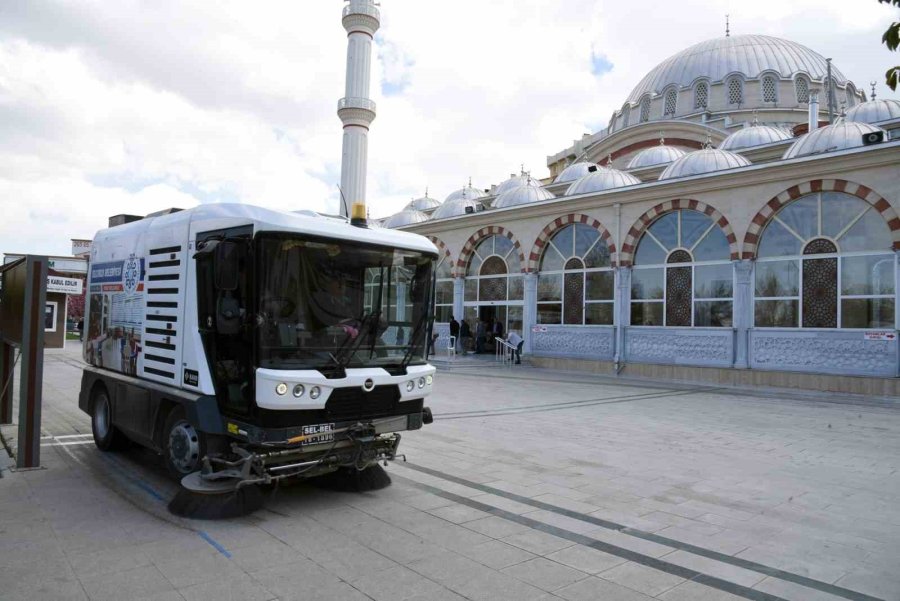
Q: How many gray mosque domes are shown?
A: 14